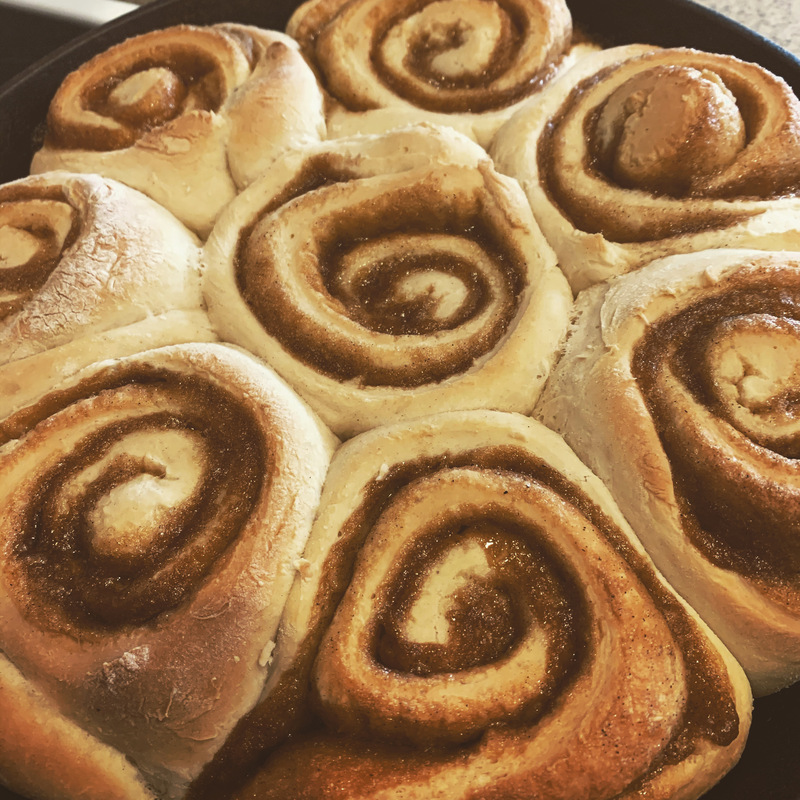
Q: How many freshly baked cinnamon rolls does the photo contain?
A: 8